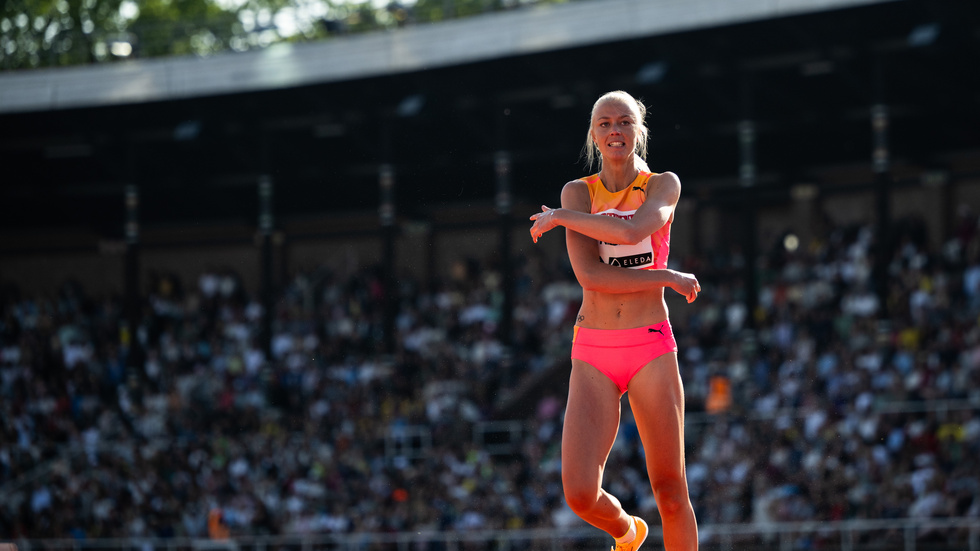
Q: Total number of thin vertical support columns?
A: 6